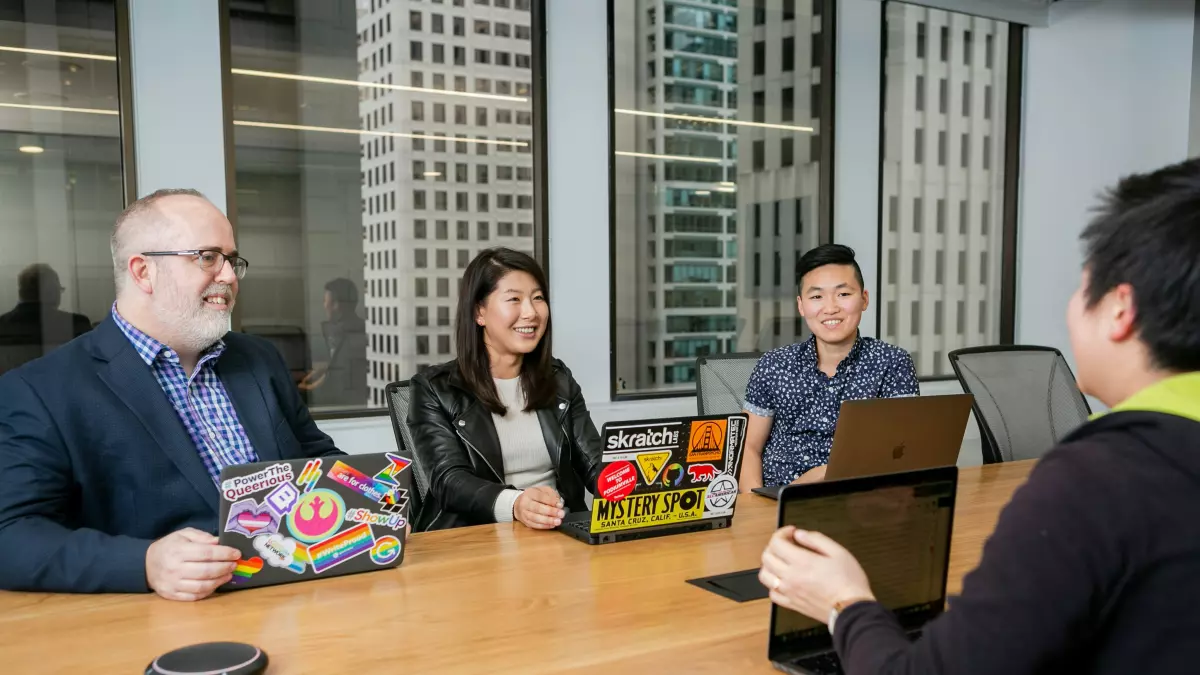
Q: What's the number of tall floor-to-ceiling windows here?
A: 4